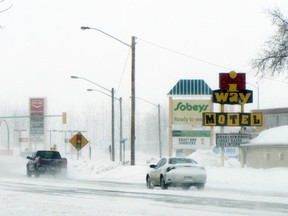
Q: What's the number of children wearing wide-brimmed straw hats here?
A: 0